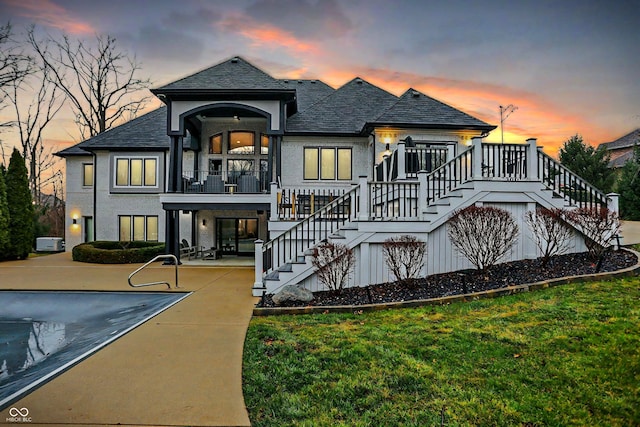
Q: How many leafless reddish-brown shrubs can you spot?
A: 5